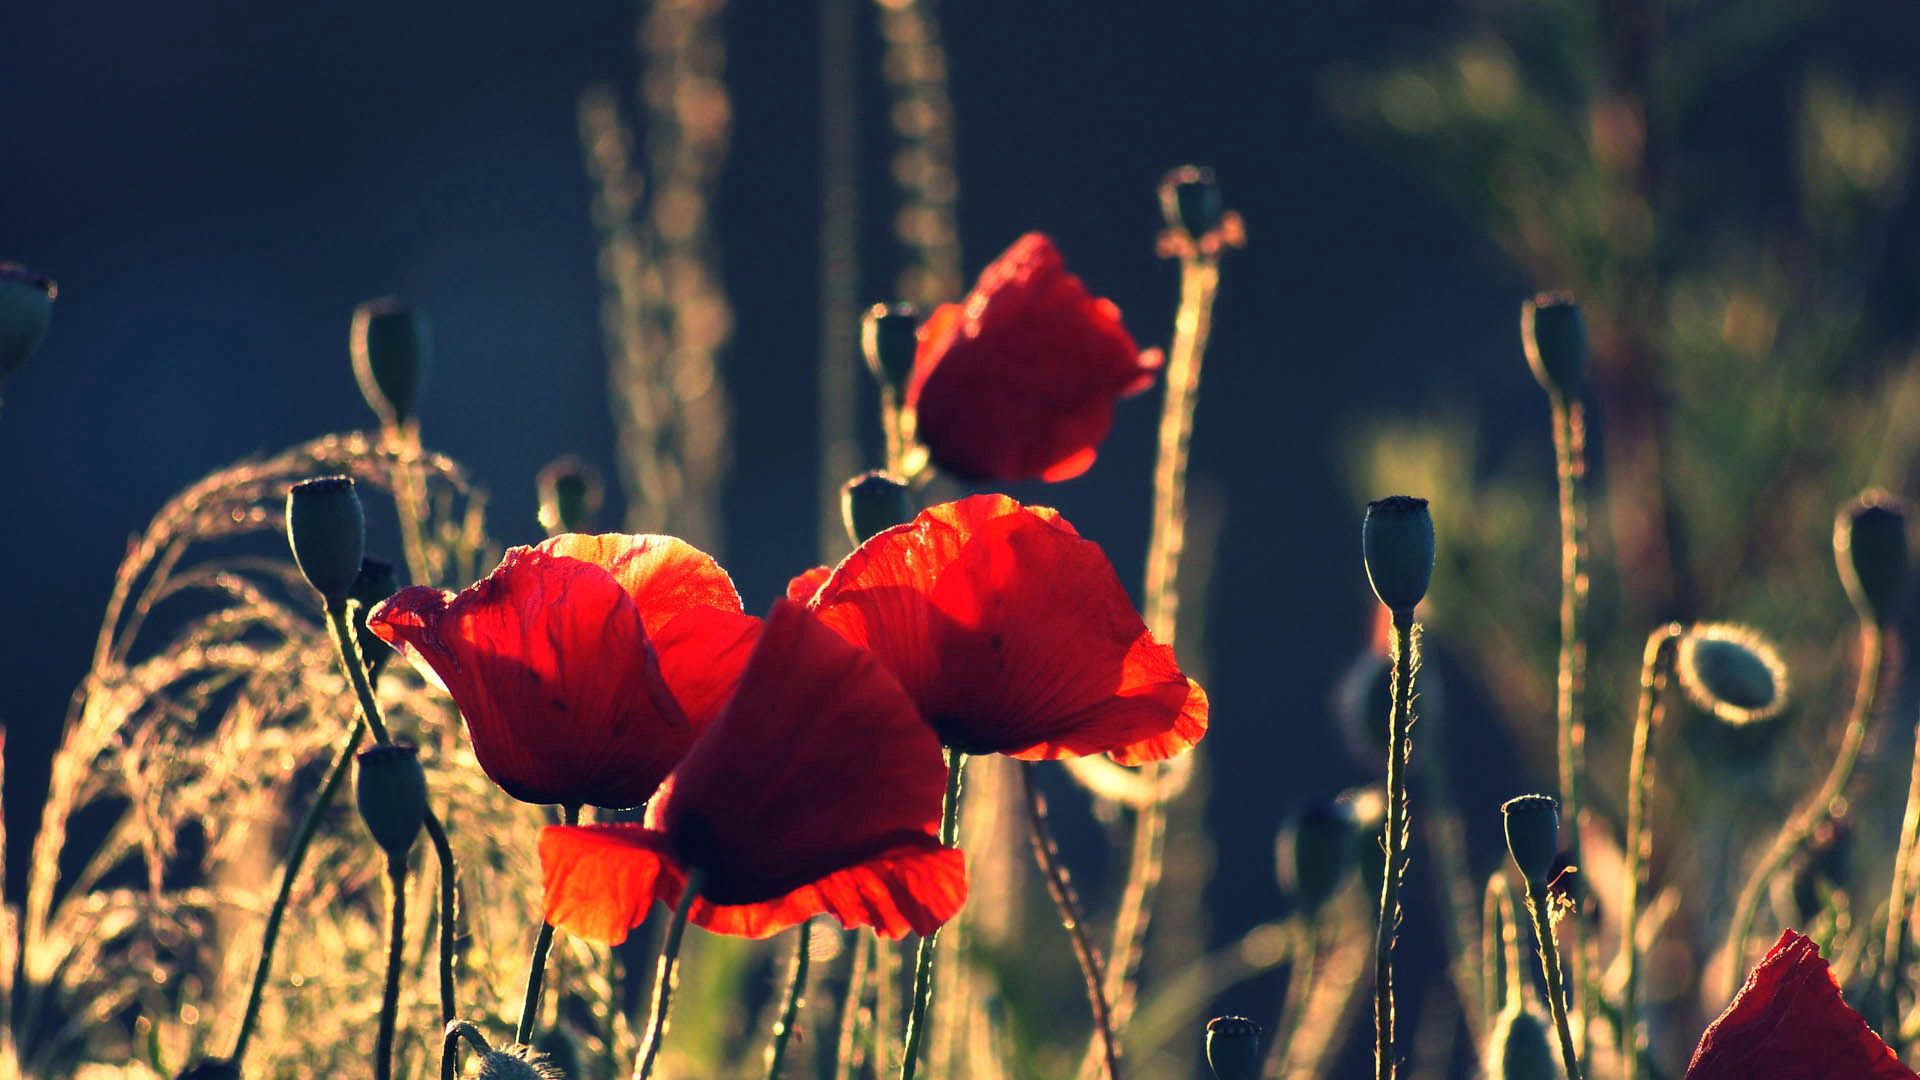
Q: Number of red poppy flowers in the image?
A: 5